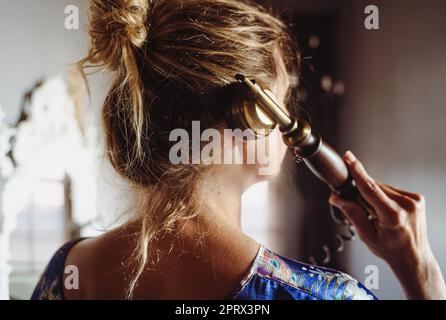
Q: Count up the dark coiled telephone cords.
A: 1